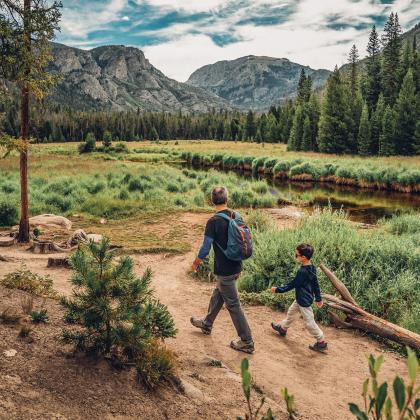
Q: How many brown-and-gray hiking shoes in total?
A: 2